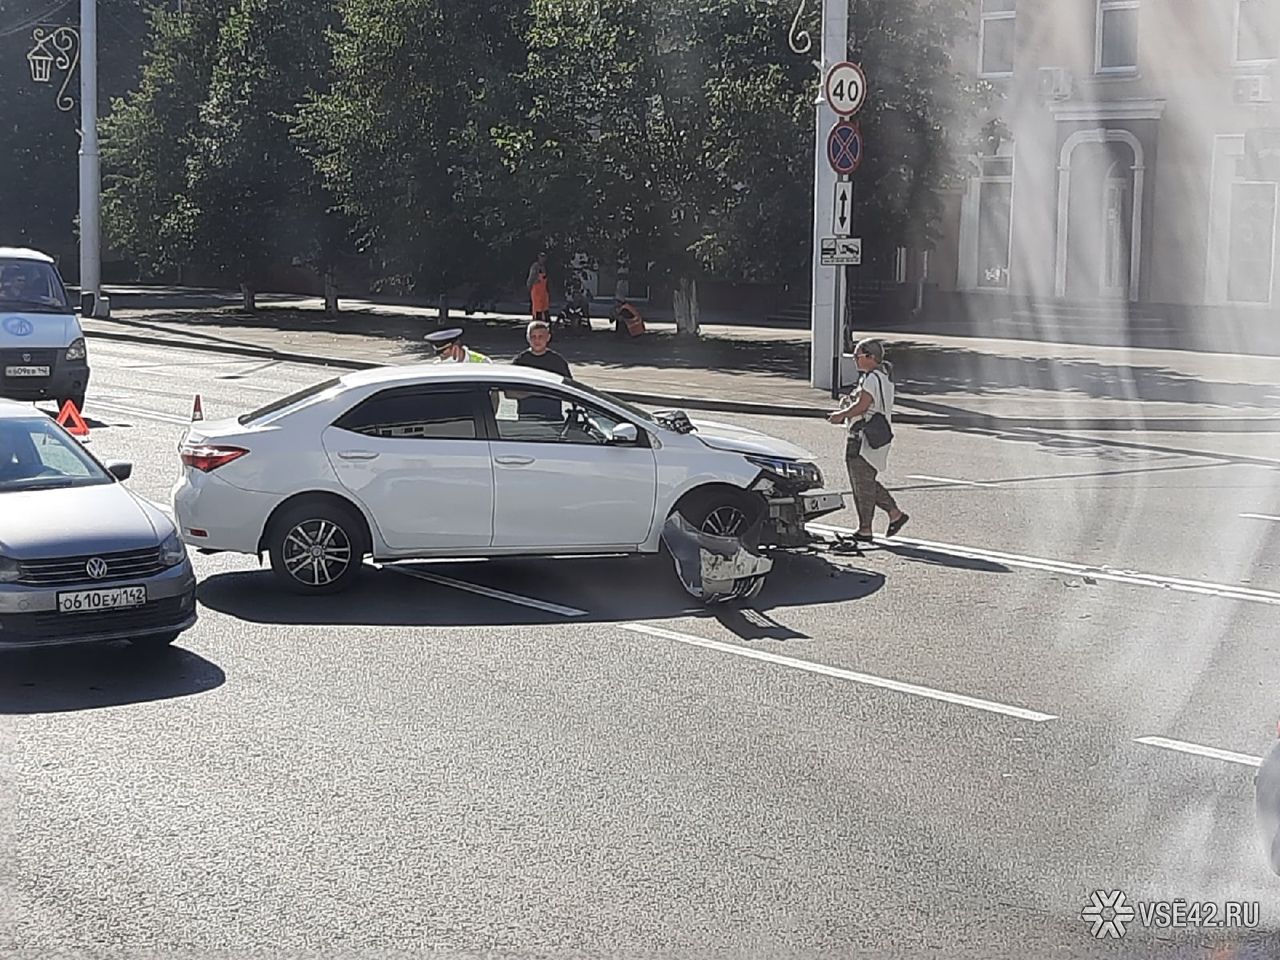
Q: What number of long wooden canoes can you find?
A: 0